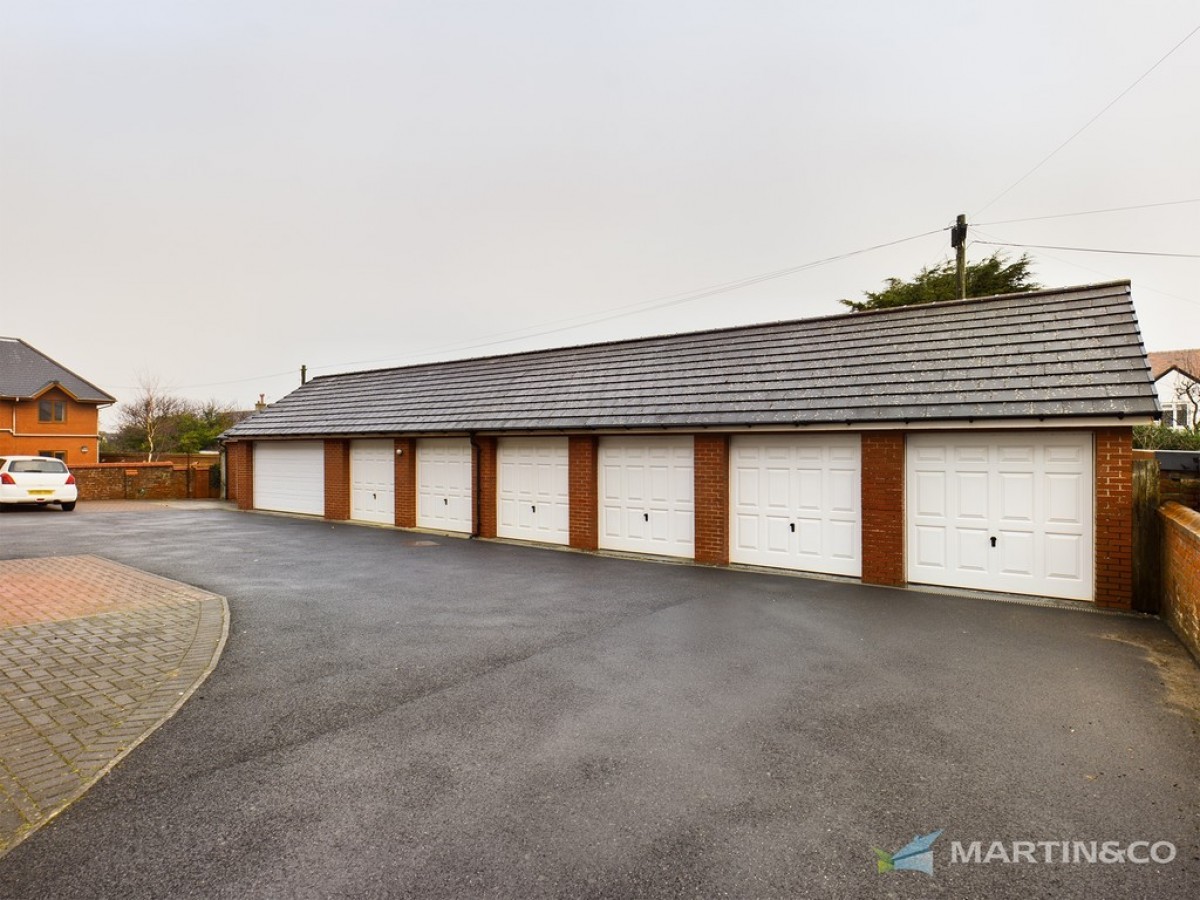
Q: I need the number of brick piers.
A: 8